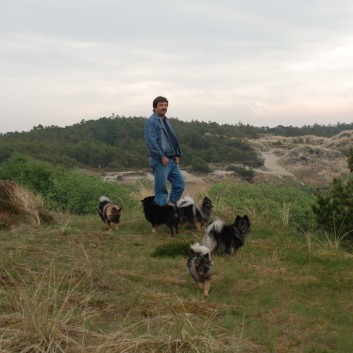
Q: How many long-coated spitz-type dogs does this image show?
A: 5